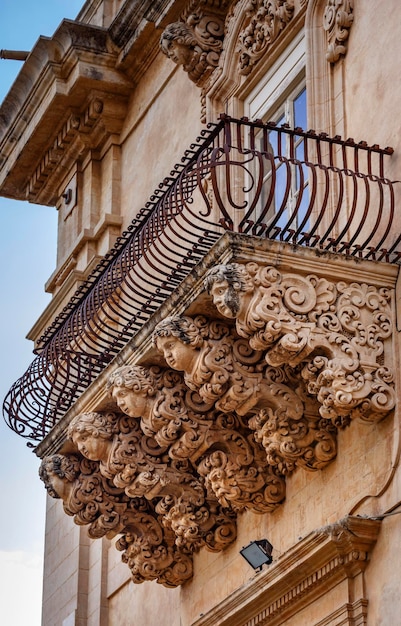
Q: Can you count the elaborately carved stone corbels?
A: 5